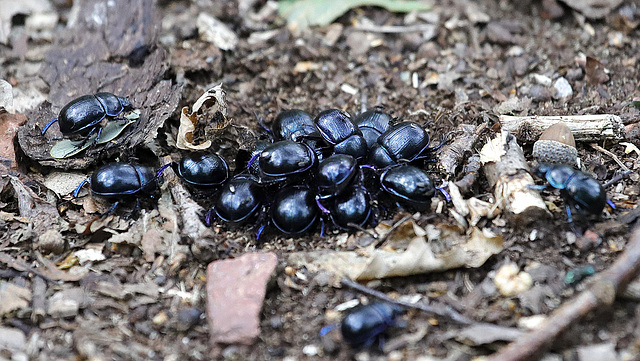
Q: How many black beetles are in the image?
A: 15